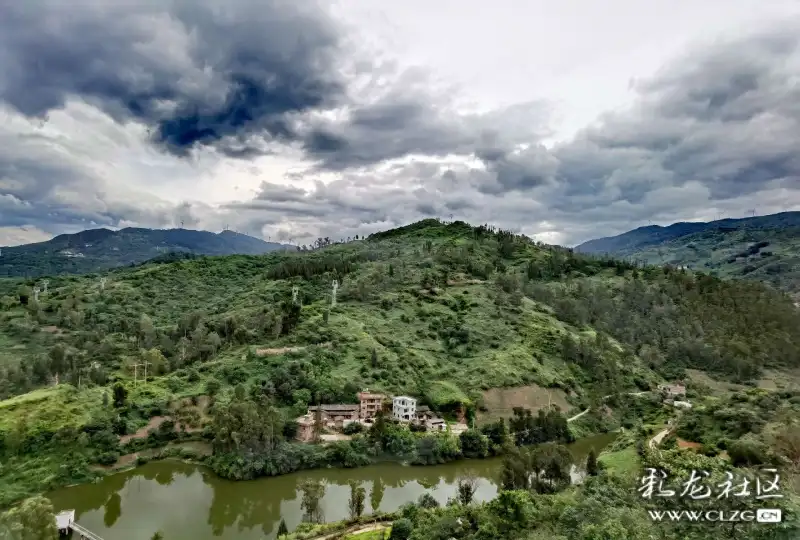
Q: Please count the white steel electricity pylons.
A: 5